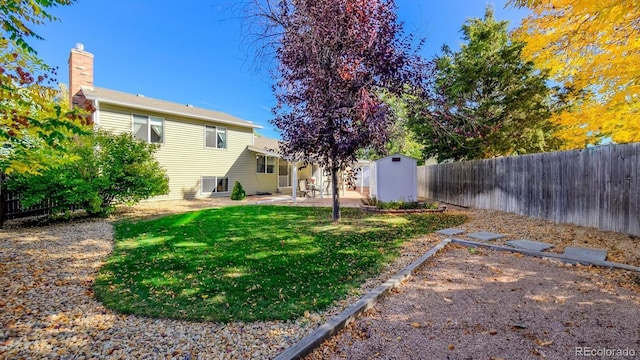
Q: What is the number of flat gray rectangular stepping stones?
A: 4